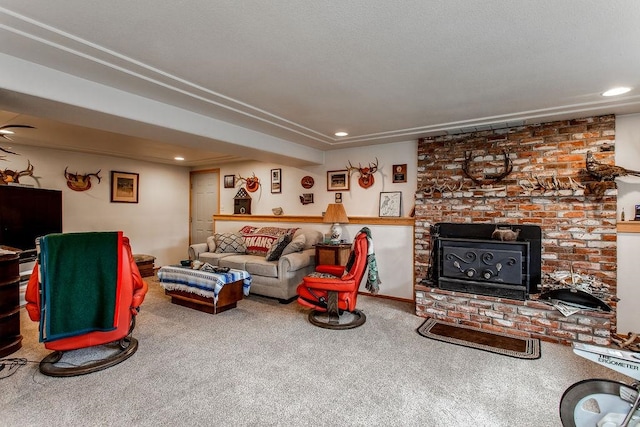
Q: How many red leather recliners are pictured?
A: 2